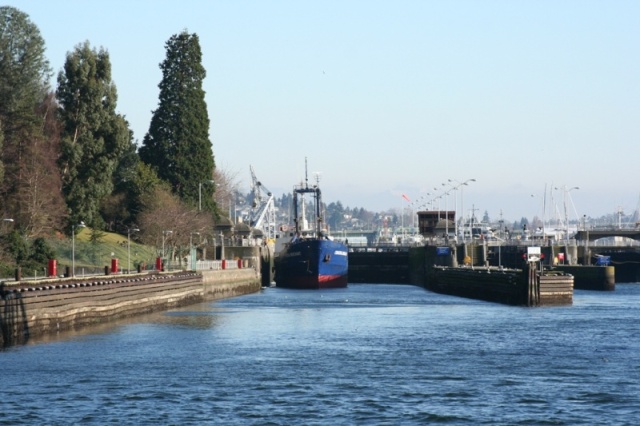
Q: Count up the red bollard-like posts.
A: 5